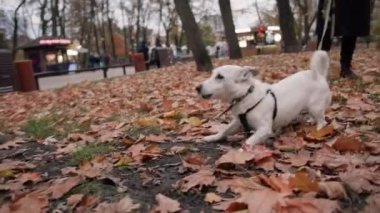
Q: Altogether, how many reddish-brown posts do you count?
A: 2